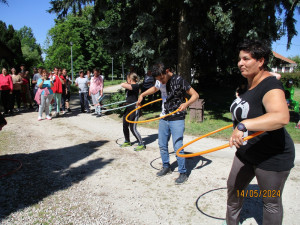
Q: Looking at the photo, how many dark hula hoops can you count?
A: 3